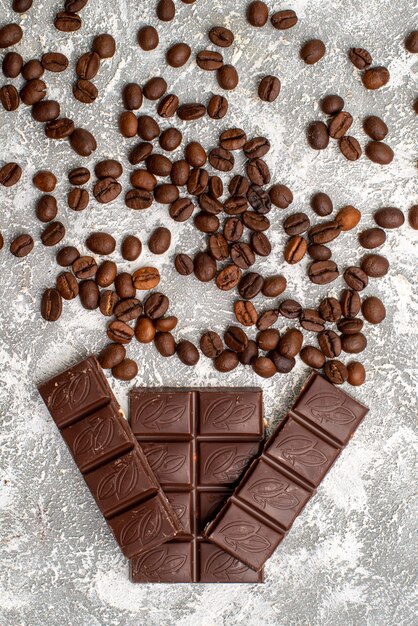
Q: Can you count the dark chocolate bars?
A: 3